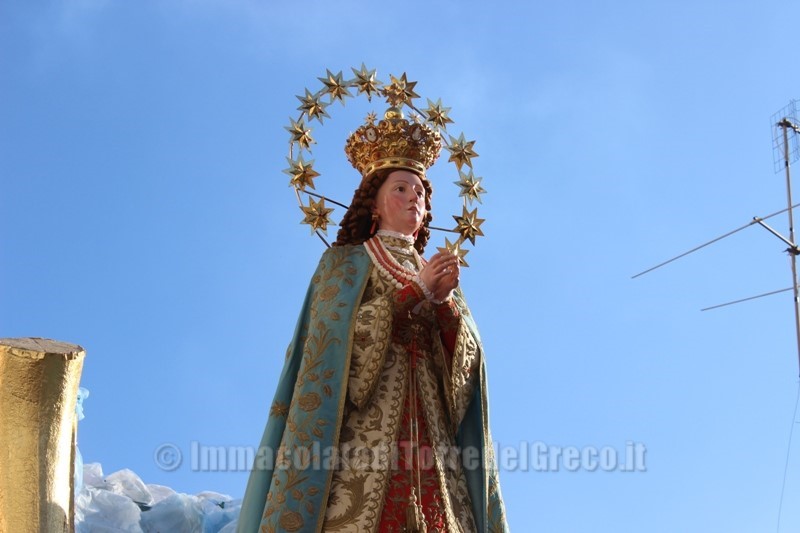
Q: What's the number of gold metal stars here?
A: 12